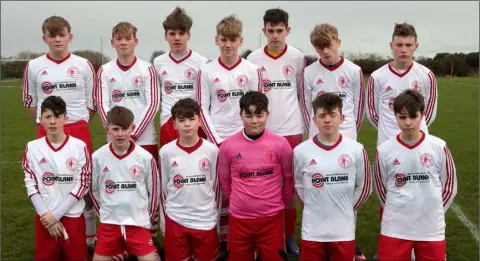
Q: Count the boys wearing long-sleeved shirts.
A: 13